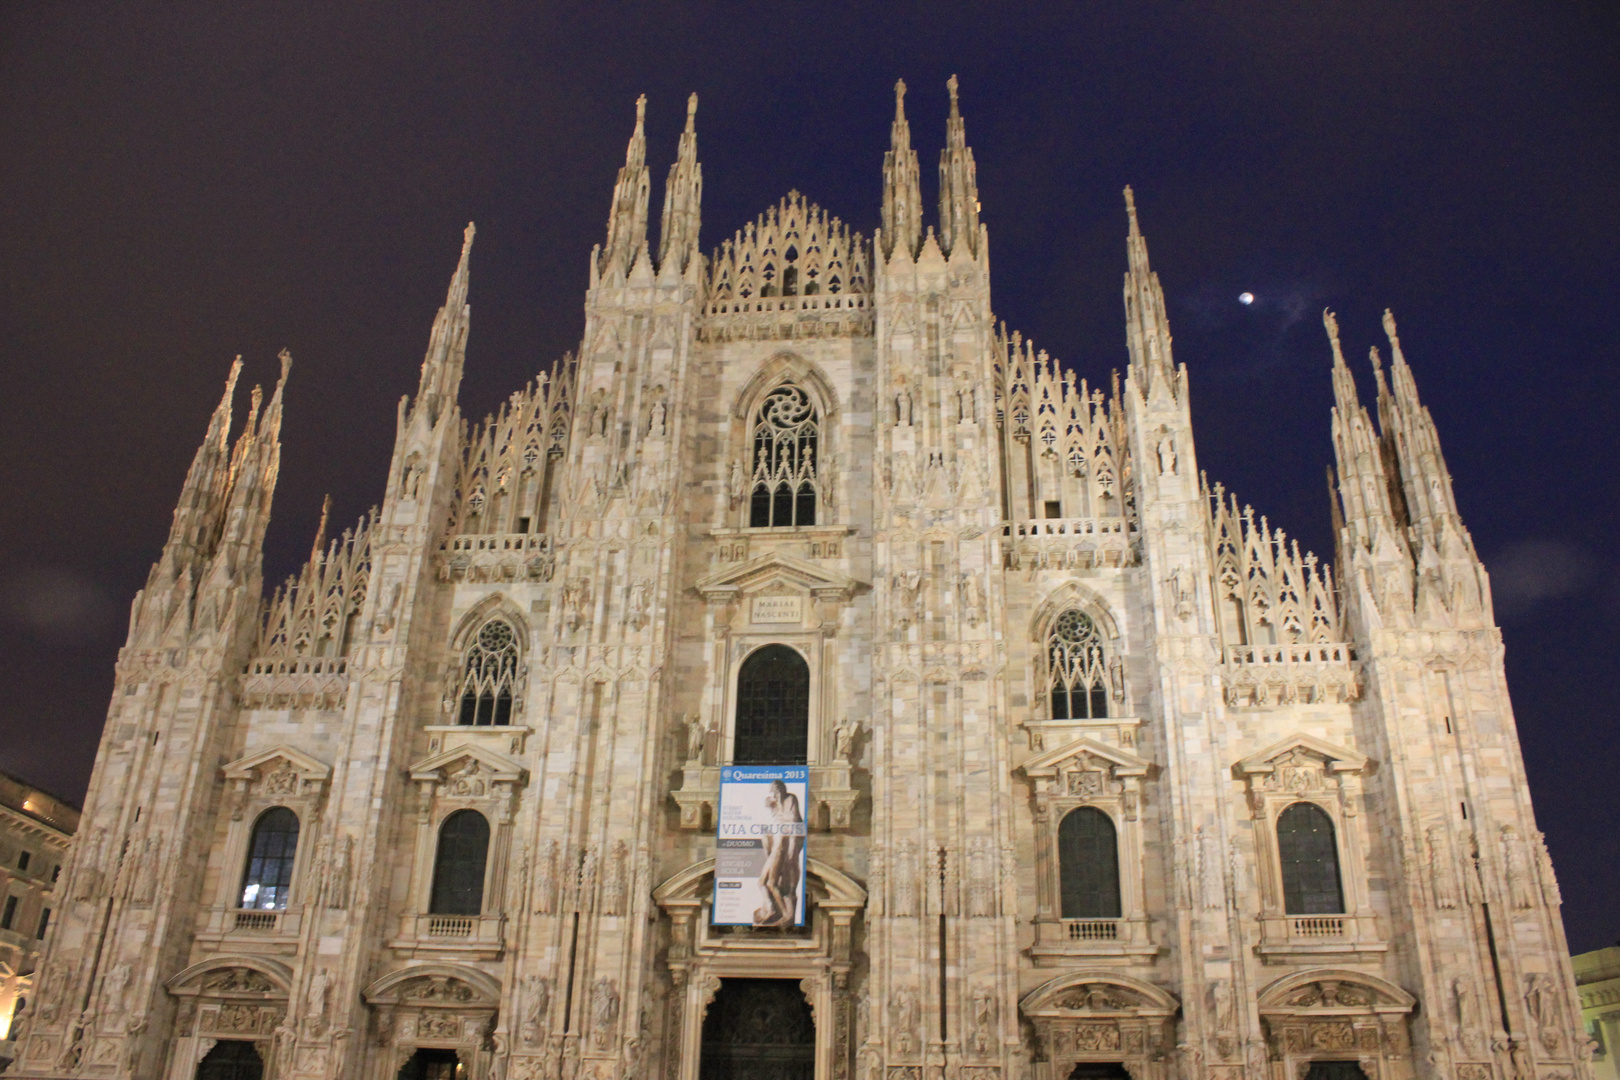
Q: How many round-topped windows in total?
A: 5